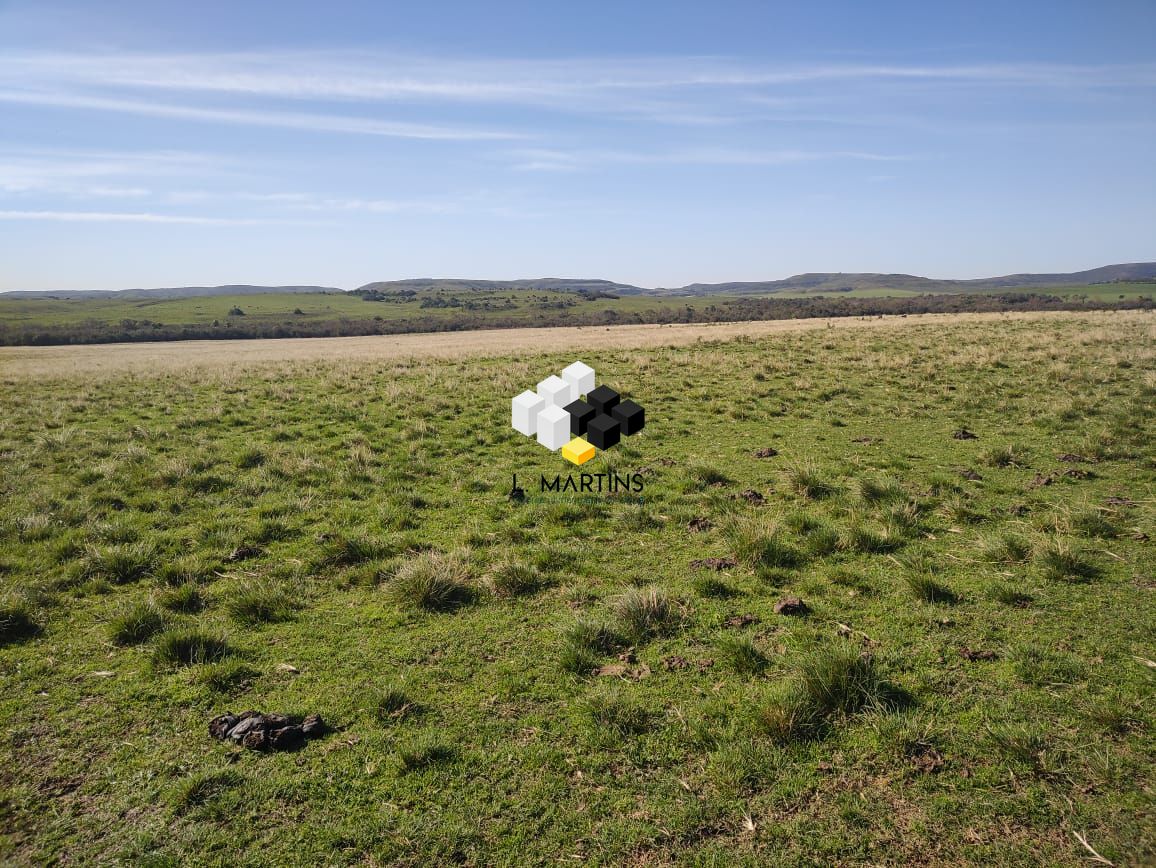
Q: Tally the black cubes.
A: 4